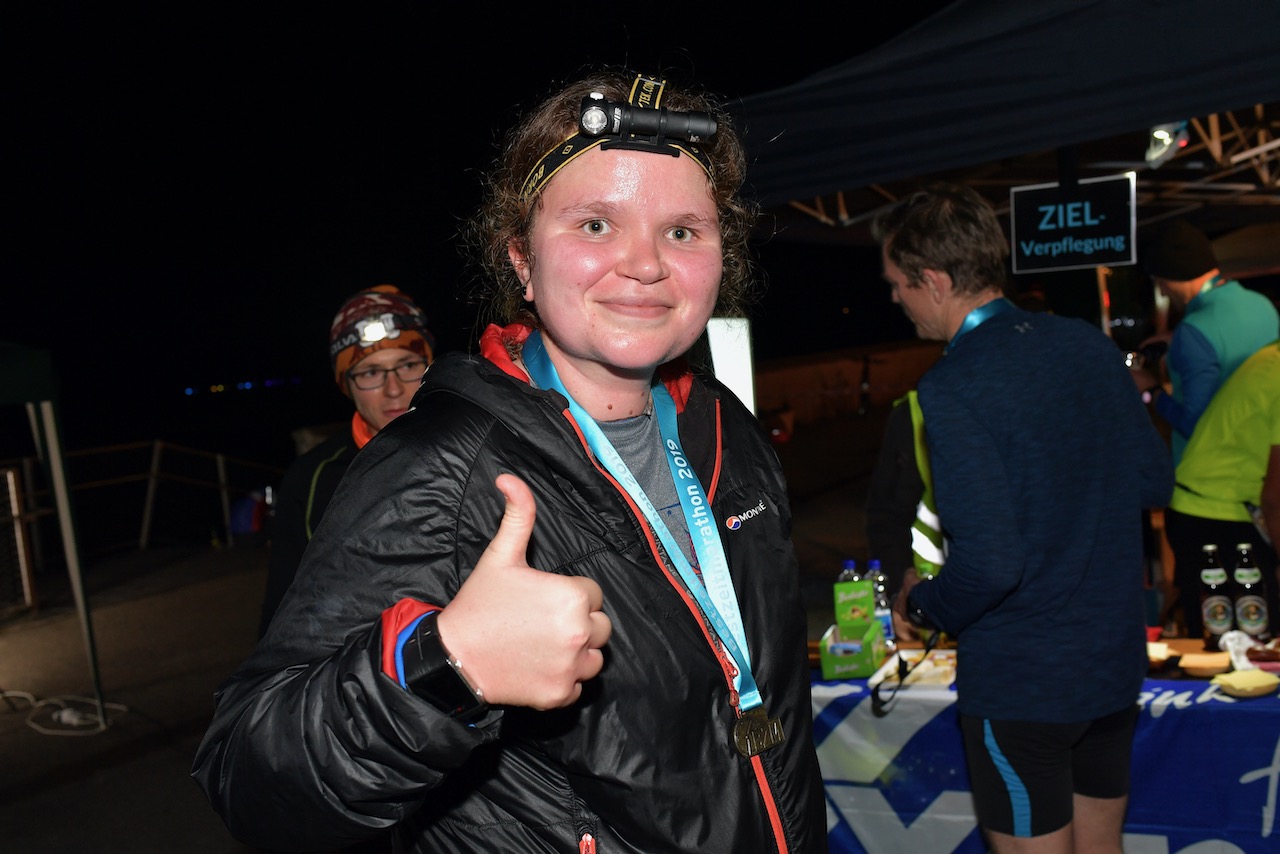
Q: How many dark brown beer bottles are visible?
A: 2